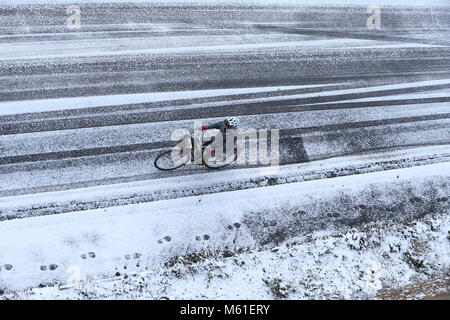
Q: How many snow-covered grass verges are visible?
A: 1